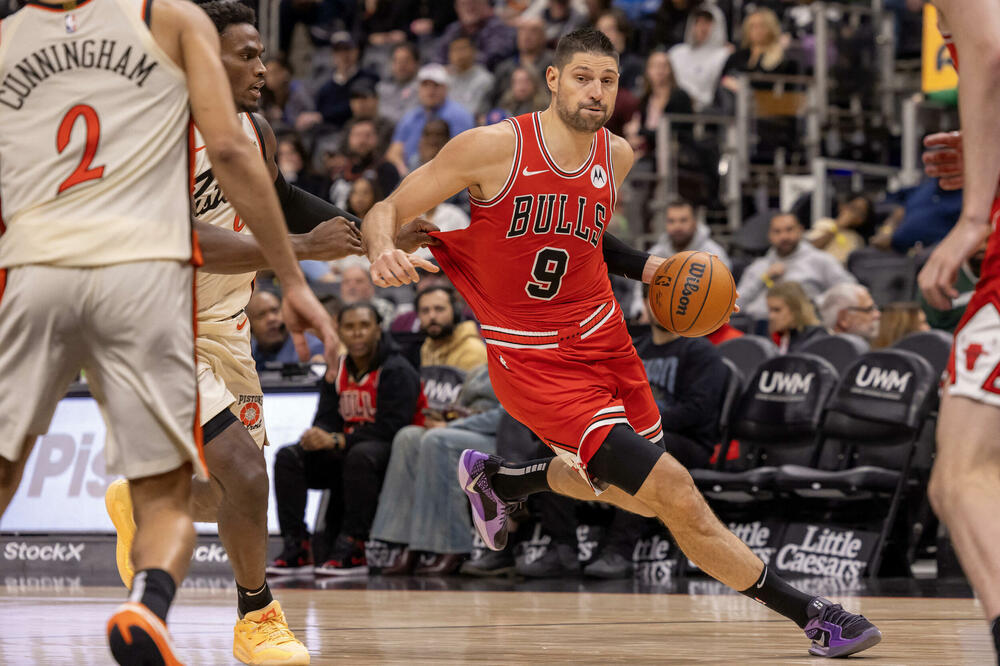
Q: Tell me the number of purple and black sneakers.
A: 2